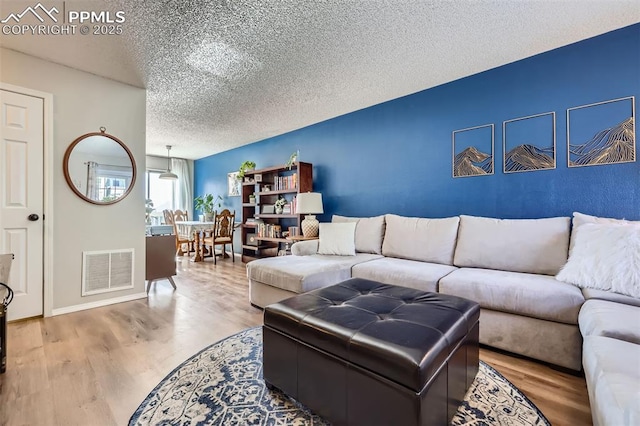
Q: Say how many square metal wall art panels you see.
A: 3